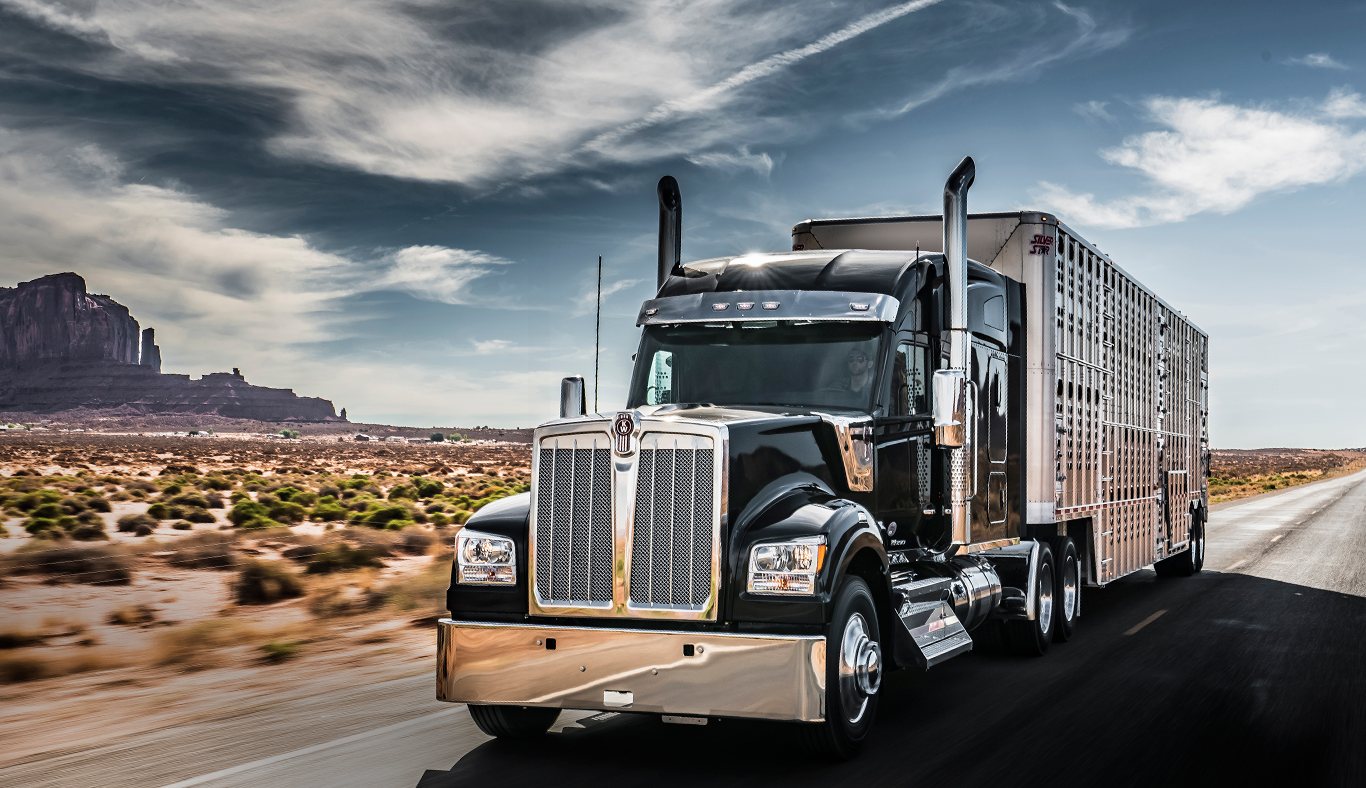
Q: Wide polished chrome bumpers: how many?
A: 1